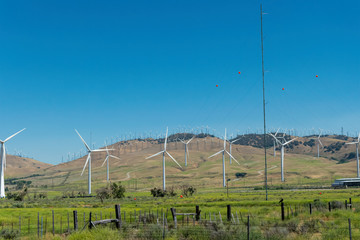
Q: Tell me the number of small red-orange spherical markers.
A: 4